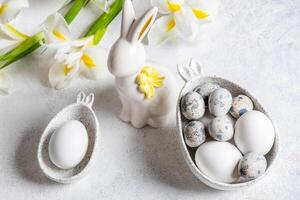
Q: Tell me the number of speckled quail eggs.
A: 7